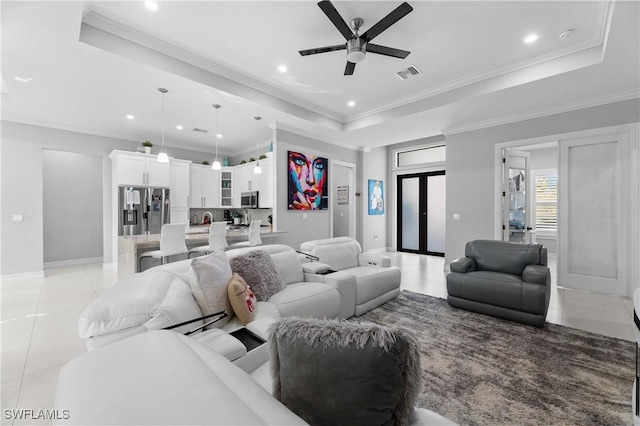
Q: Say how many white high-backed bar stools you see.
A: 3